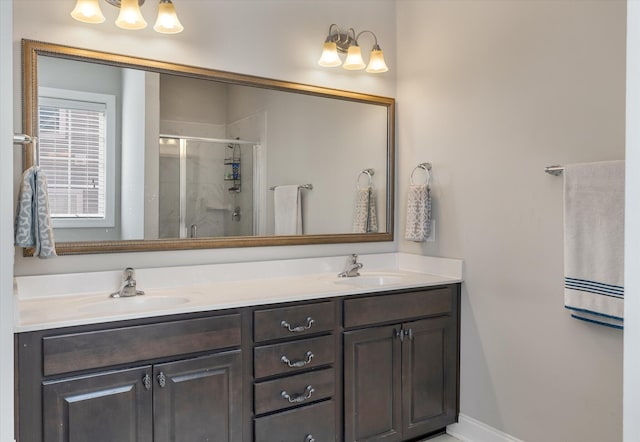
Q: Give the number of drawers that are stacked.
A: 4